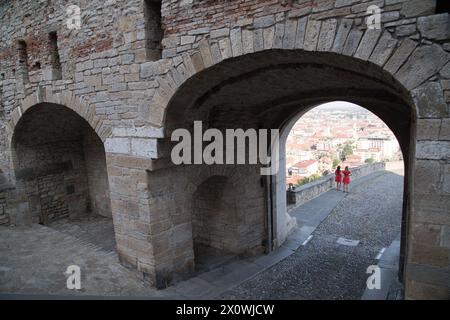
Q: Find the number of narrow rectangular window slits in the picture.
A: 3